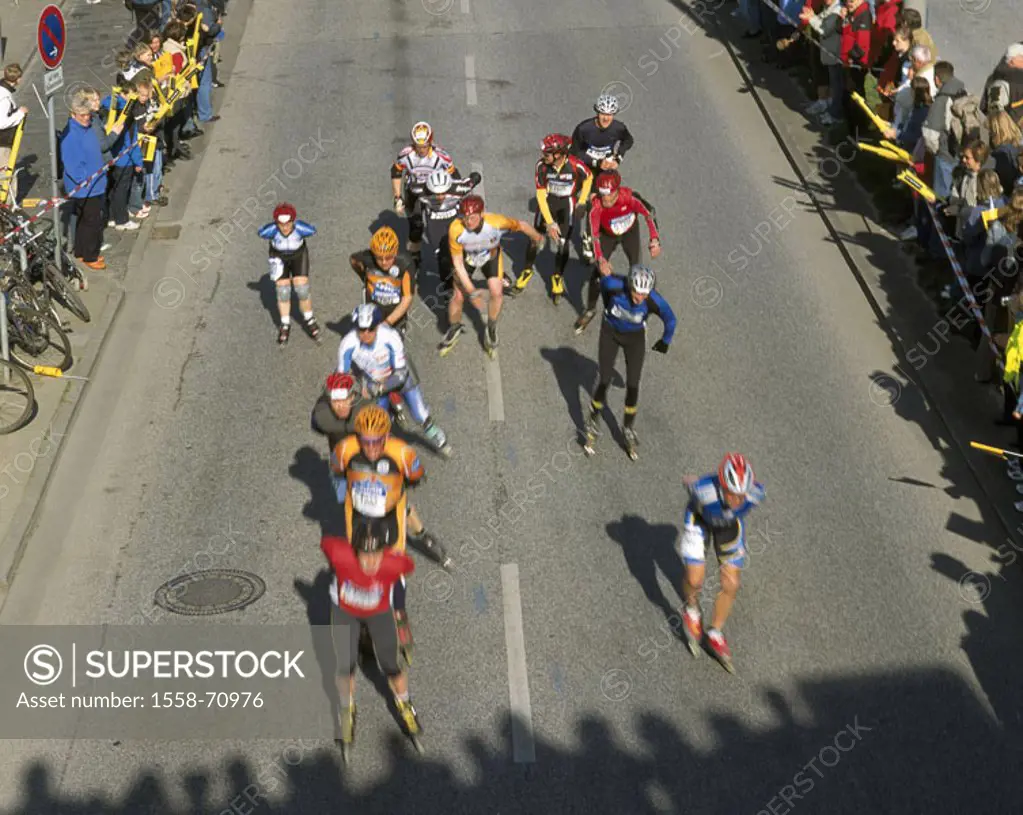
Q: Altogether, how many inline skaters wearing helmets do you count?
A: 14